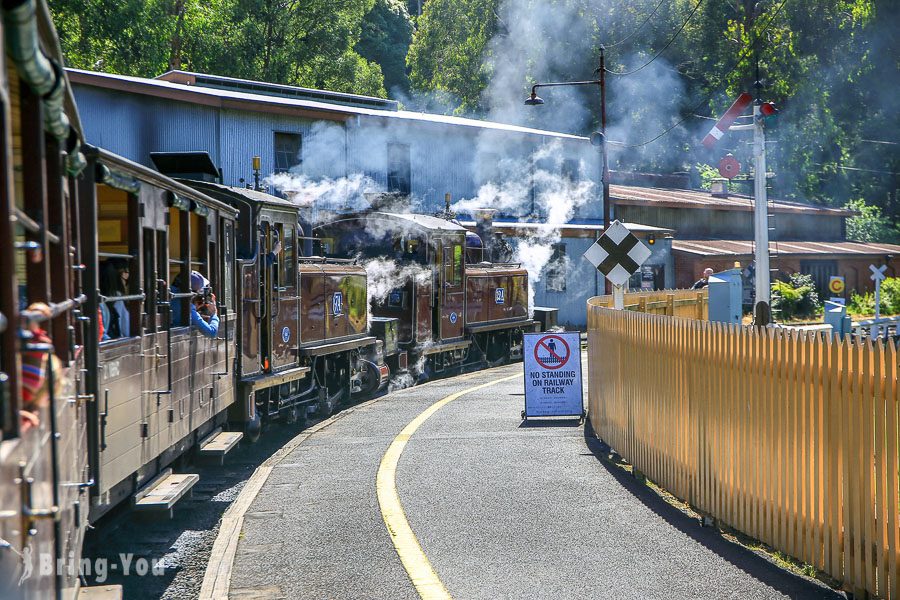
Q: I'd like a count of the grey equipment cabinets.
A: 2